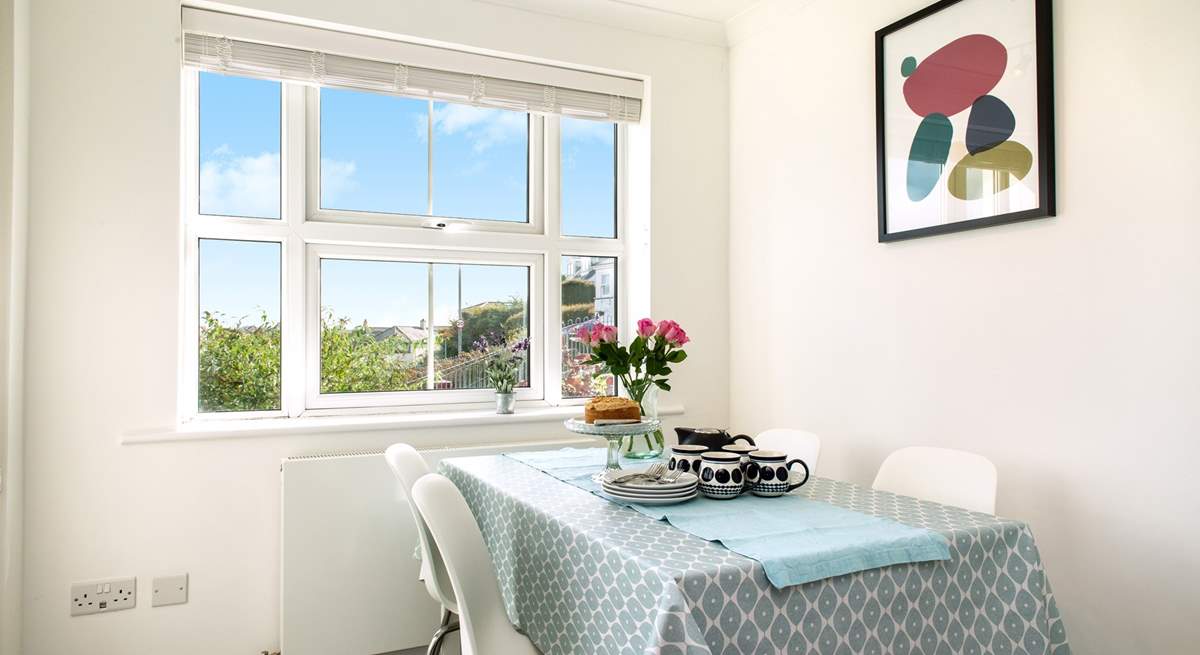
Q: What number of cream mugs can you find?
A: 4